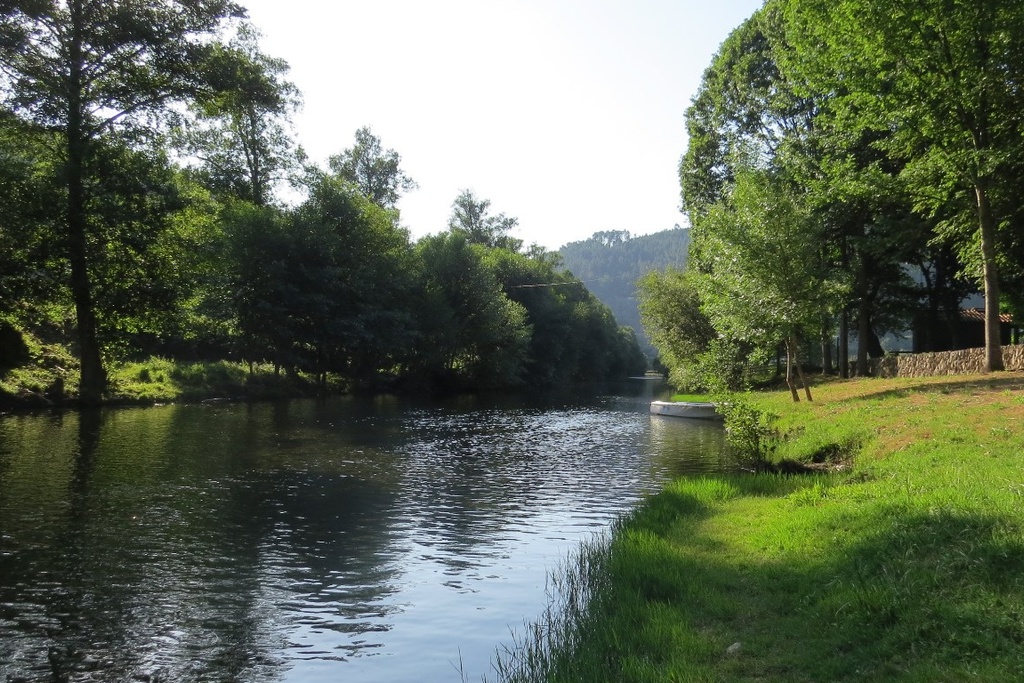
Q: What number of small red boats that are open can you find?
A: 0